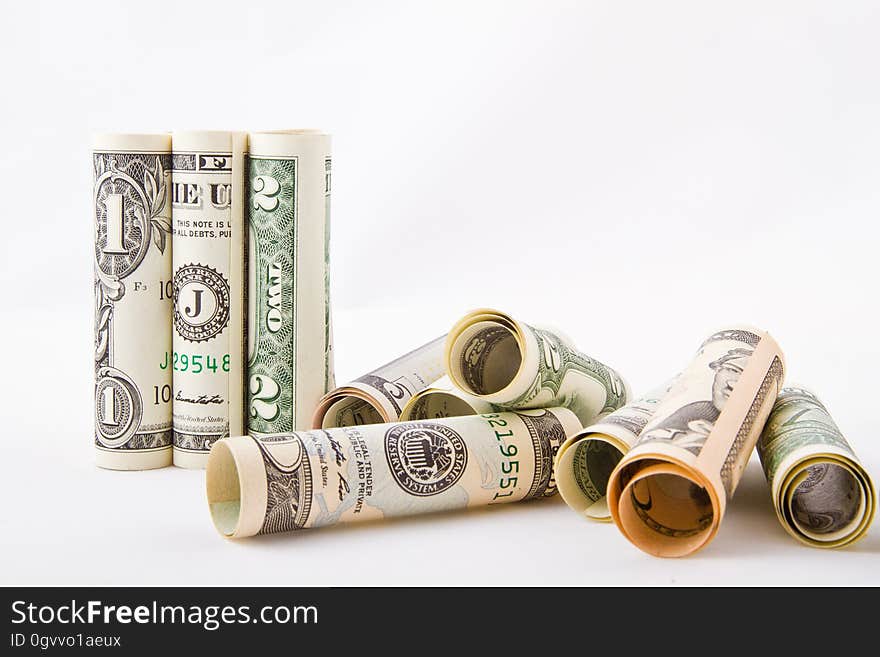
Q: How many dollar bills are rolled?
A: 10